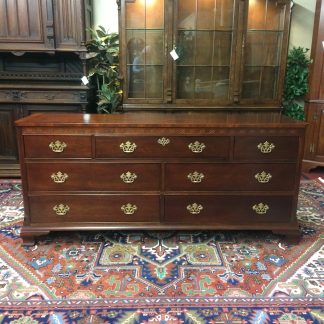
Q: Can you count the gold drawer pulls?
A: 12